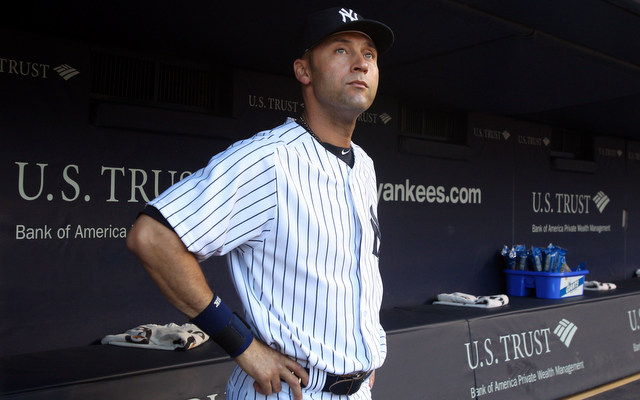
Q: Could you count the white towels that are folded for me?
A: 3